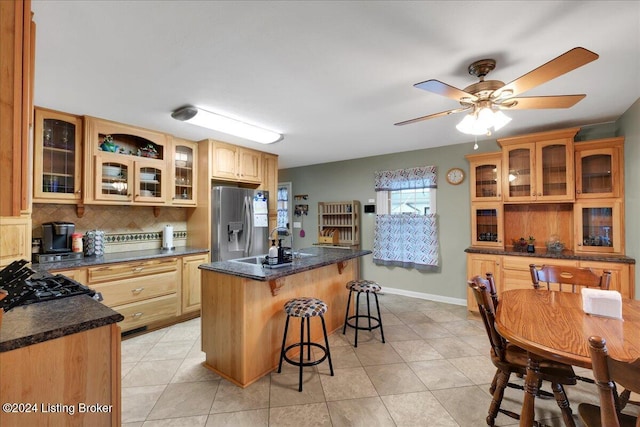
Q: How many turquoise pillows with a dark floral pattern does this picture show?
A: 0